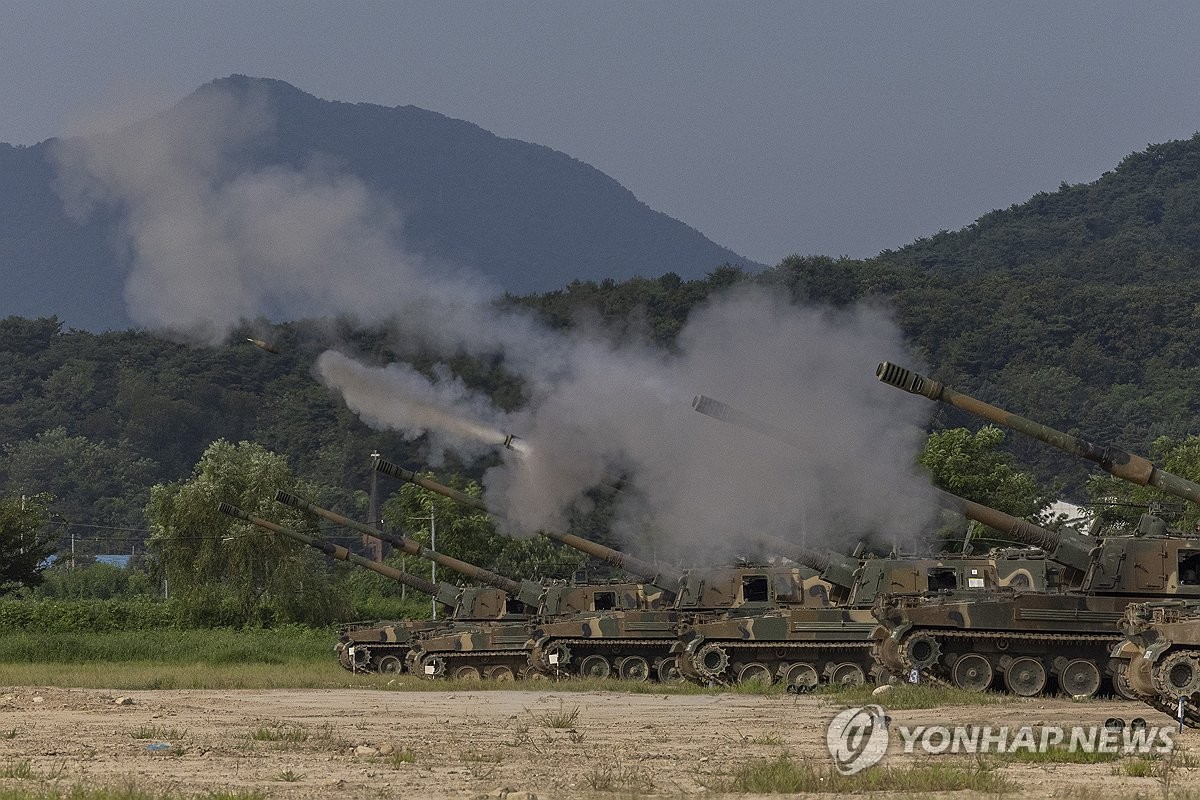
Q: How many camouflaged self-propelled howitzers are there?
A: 6